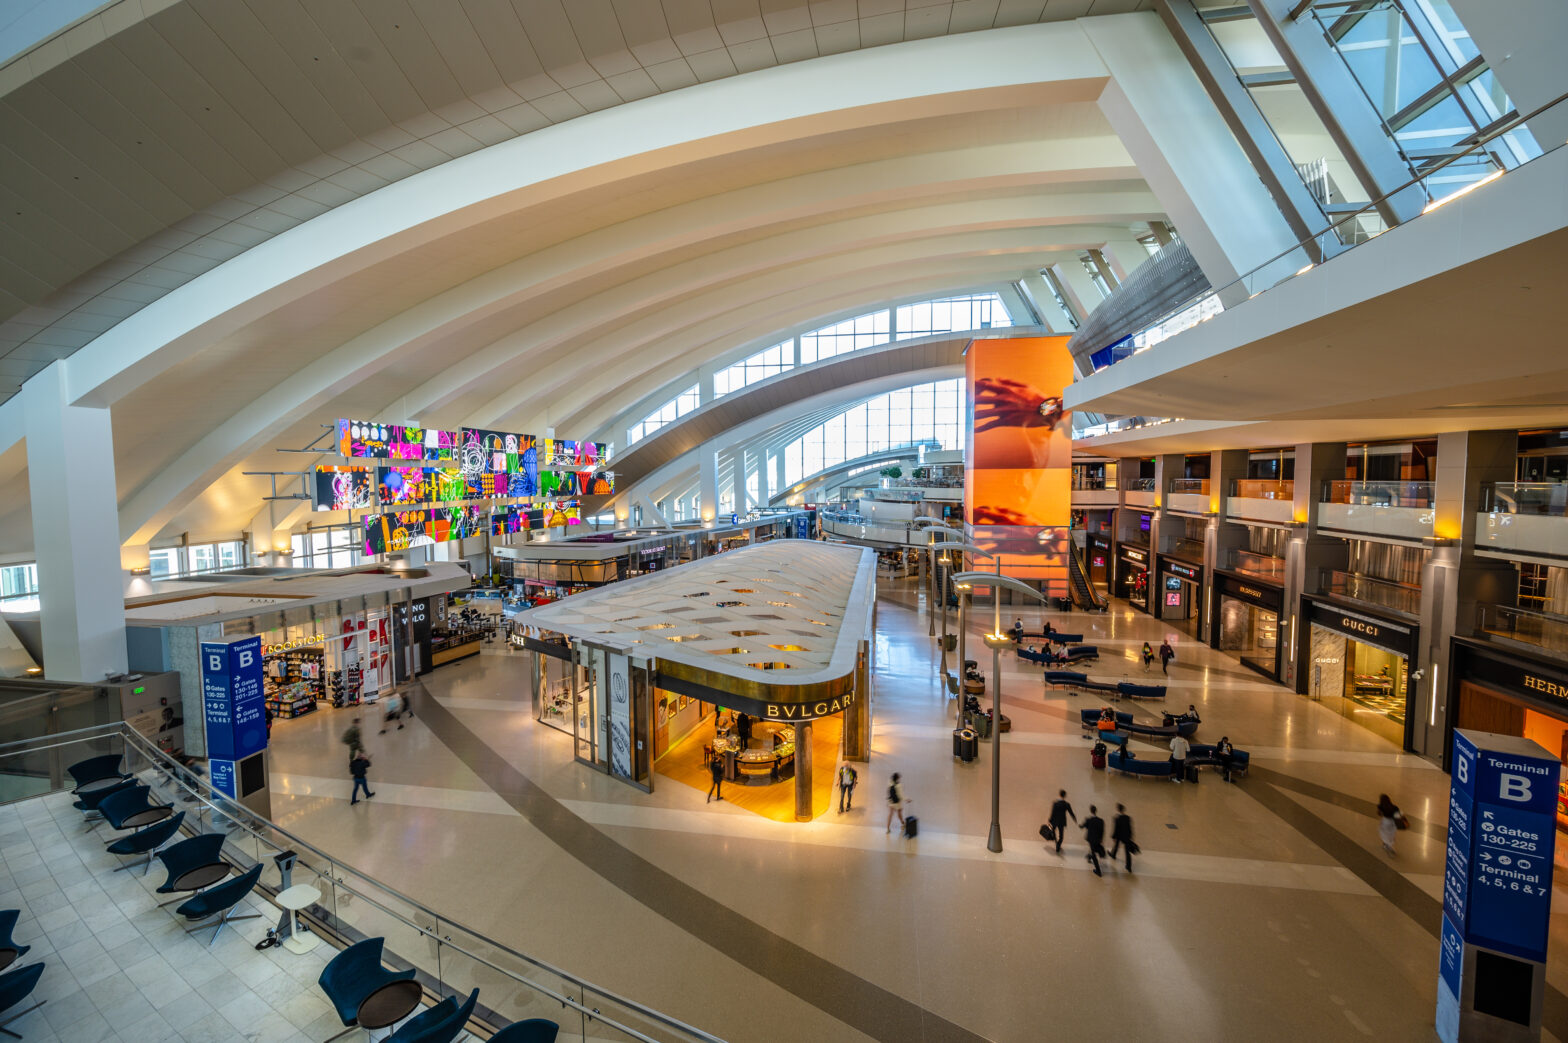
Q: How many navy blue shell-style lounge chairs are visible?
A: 11